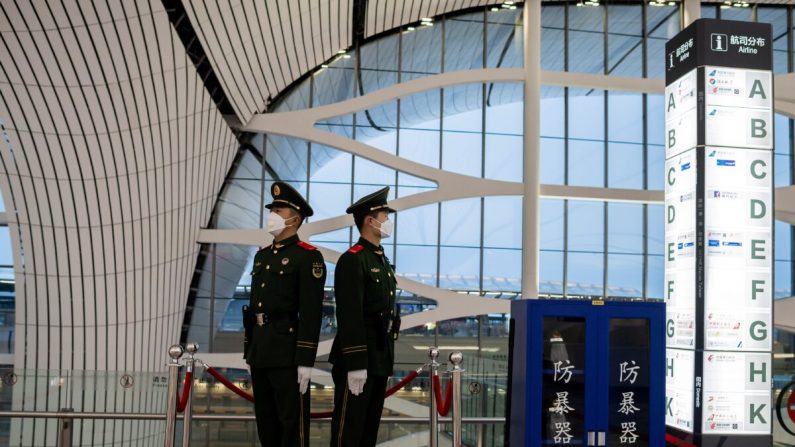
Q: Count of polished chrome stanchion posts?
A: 4